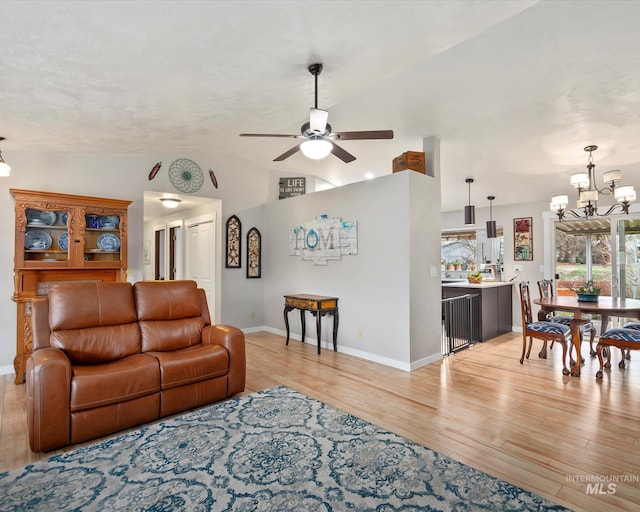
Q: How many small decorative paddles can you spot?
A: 2